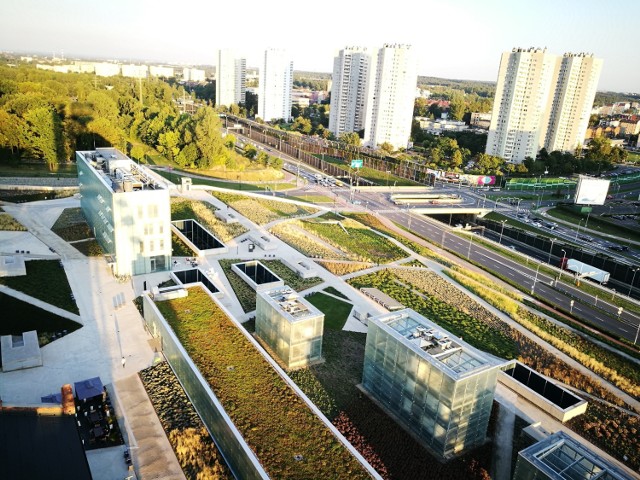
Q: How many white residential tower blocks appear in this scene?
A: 6